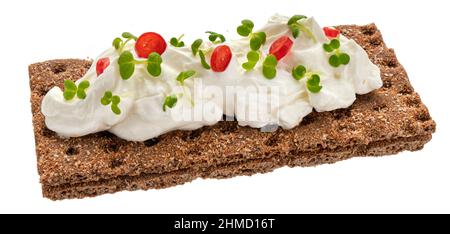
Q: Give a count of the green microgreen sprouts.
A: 14